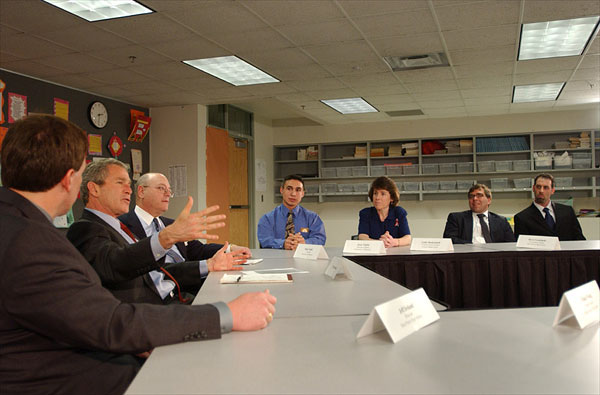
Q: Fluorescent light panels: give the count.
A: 5